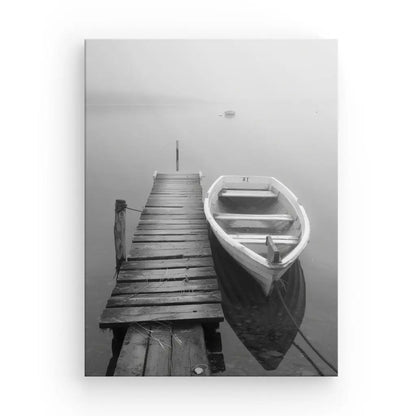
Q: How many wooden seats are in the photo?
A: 3